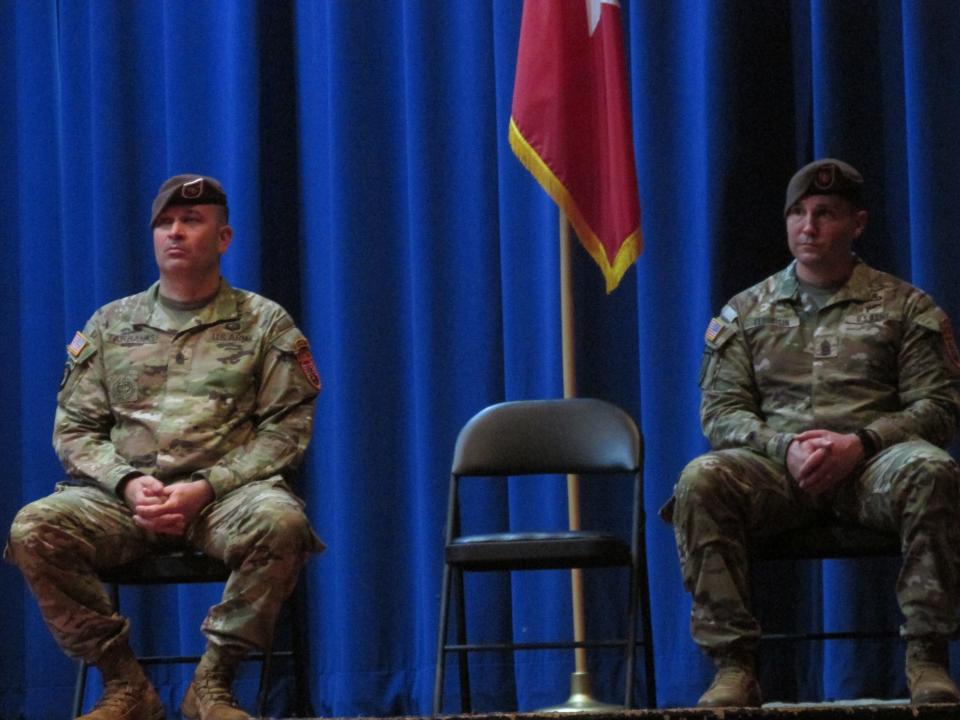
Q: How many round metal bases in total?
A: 1